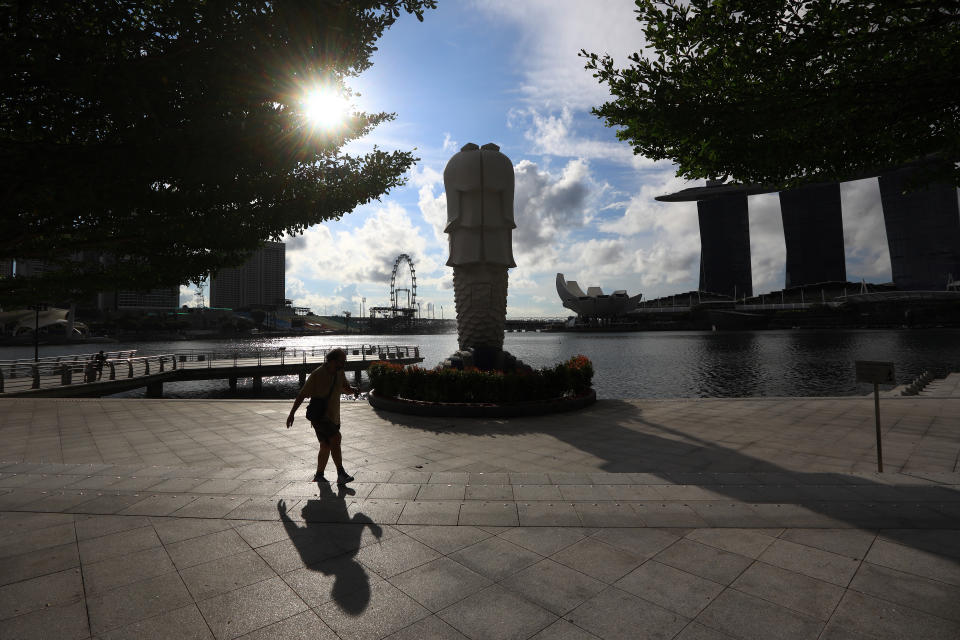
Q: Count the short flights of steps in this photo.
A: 1